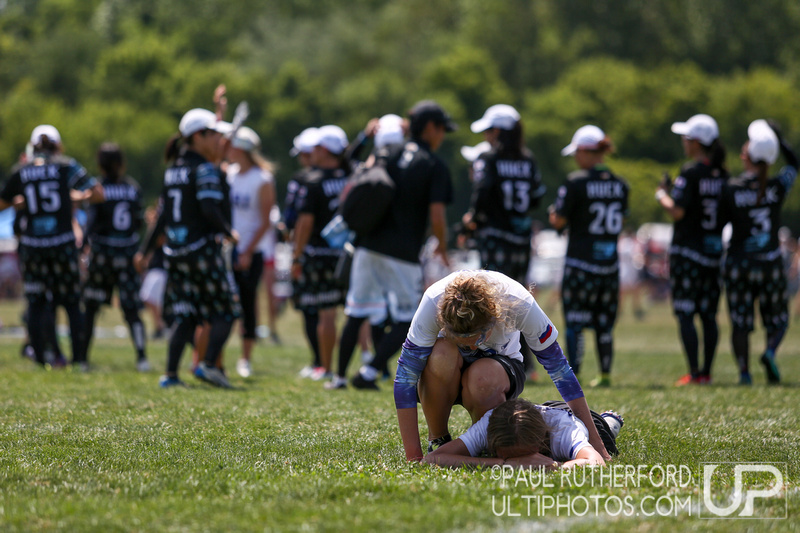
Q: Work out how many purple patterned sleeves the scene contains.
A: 2